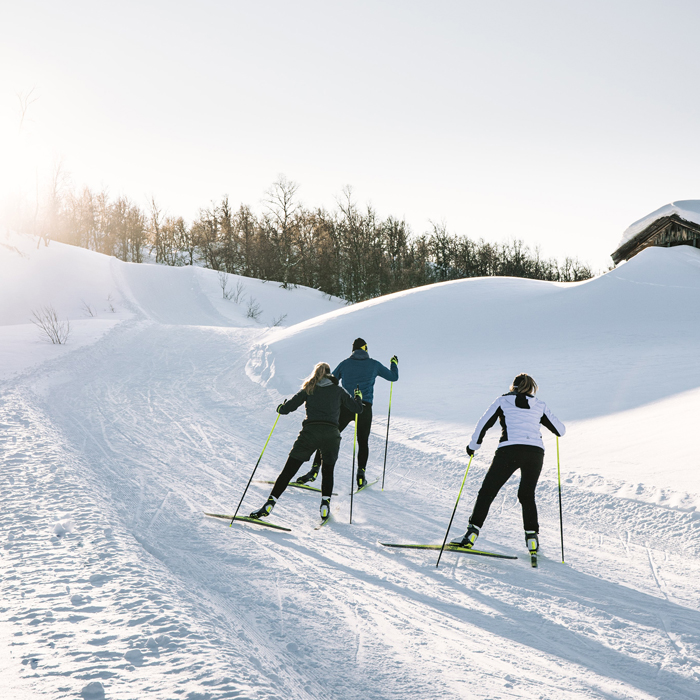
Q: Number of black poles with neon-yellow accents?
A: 5